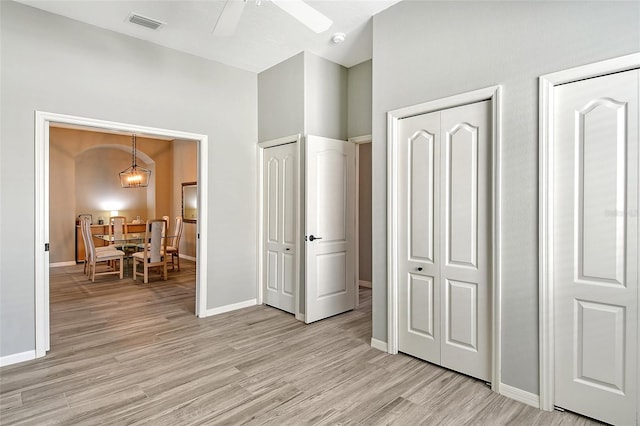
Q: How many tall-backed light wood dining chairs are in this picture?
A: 6